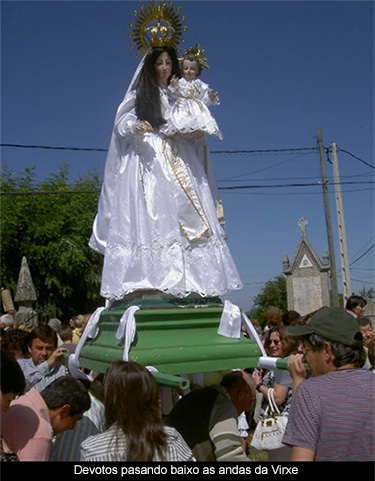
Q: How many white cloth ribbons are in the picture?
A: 3